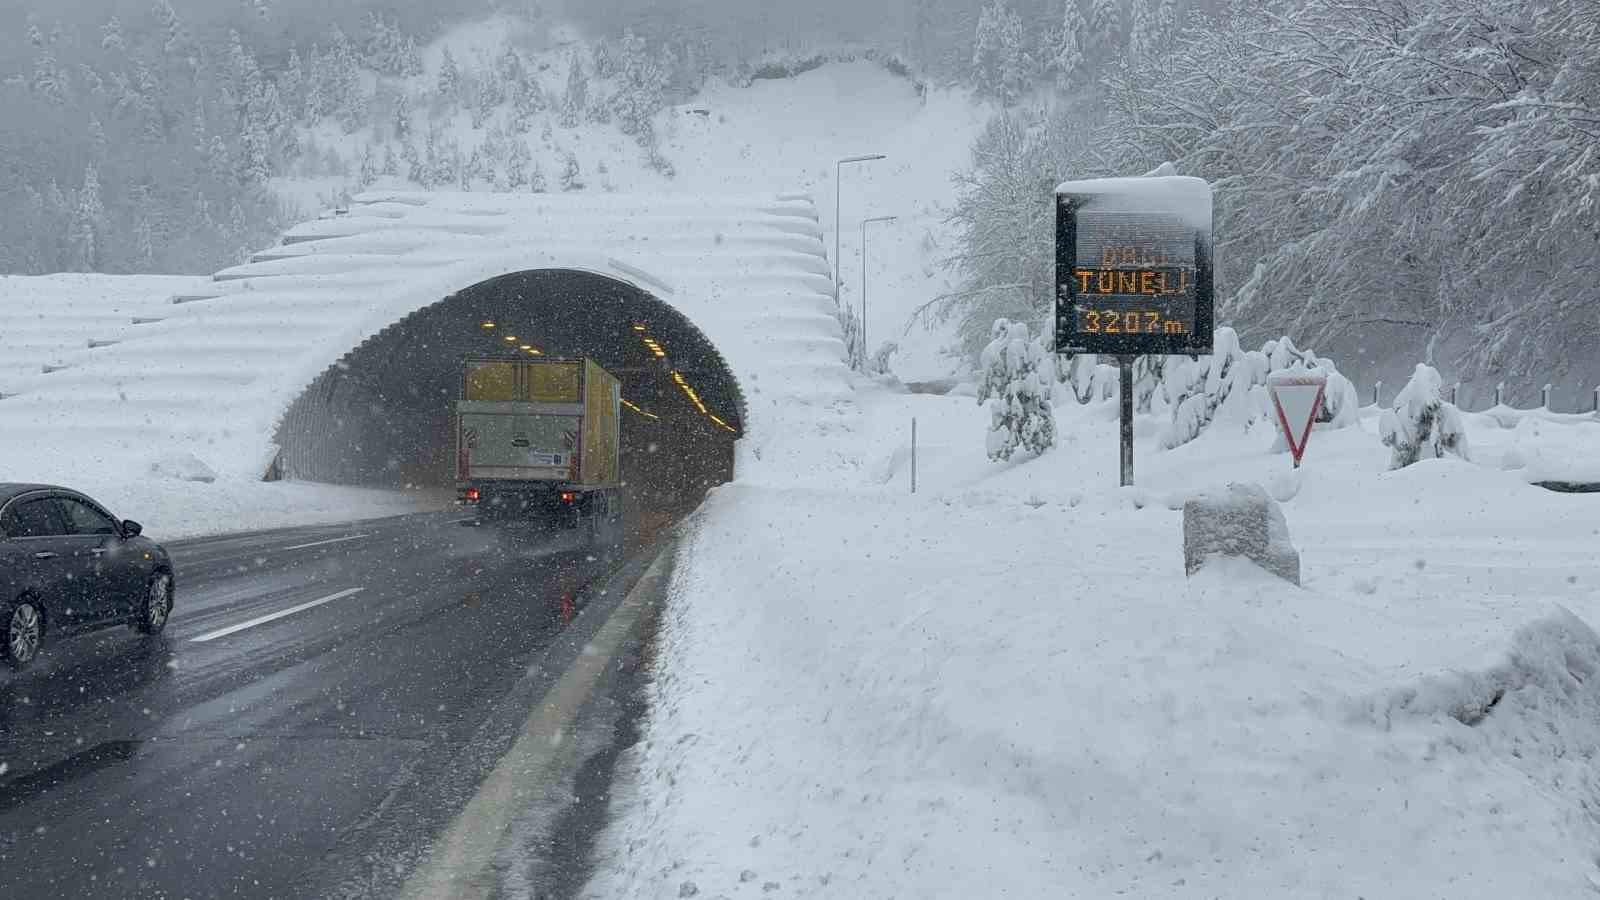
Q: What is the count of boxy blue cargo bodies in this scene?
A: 0